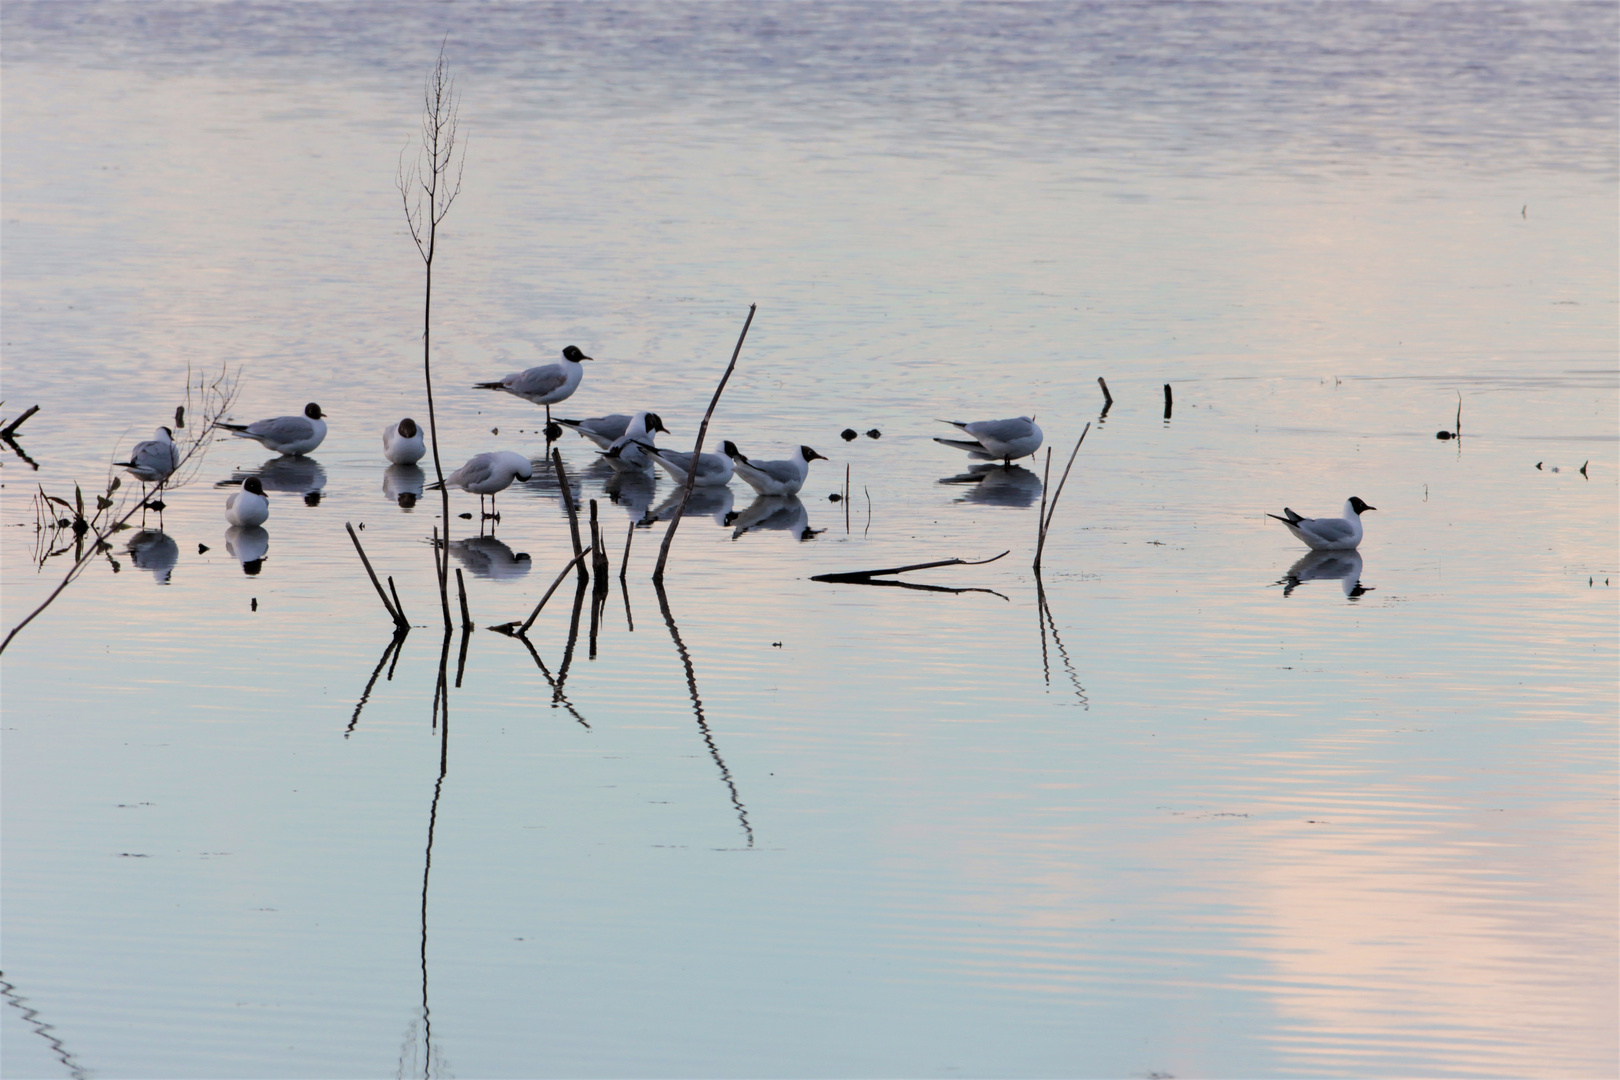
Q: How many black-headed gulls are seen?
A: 12